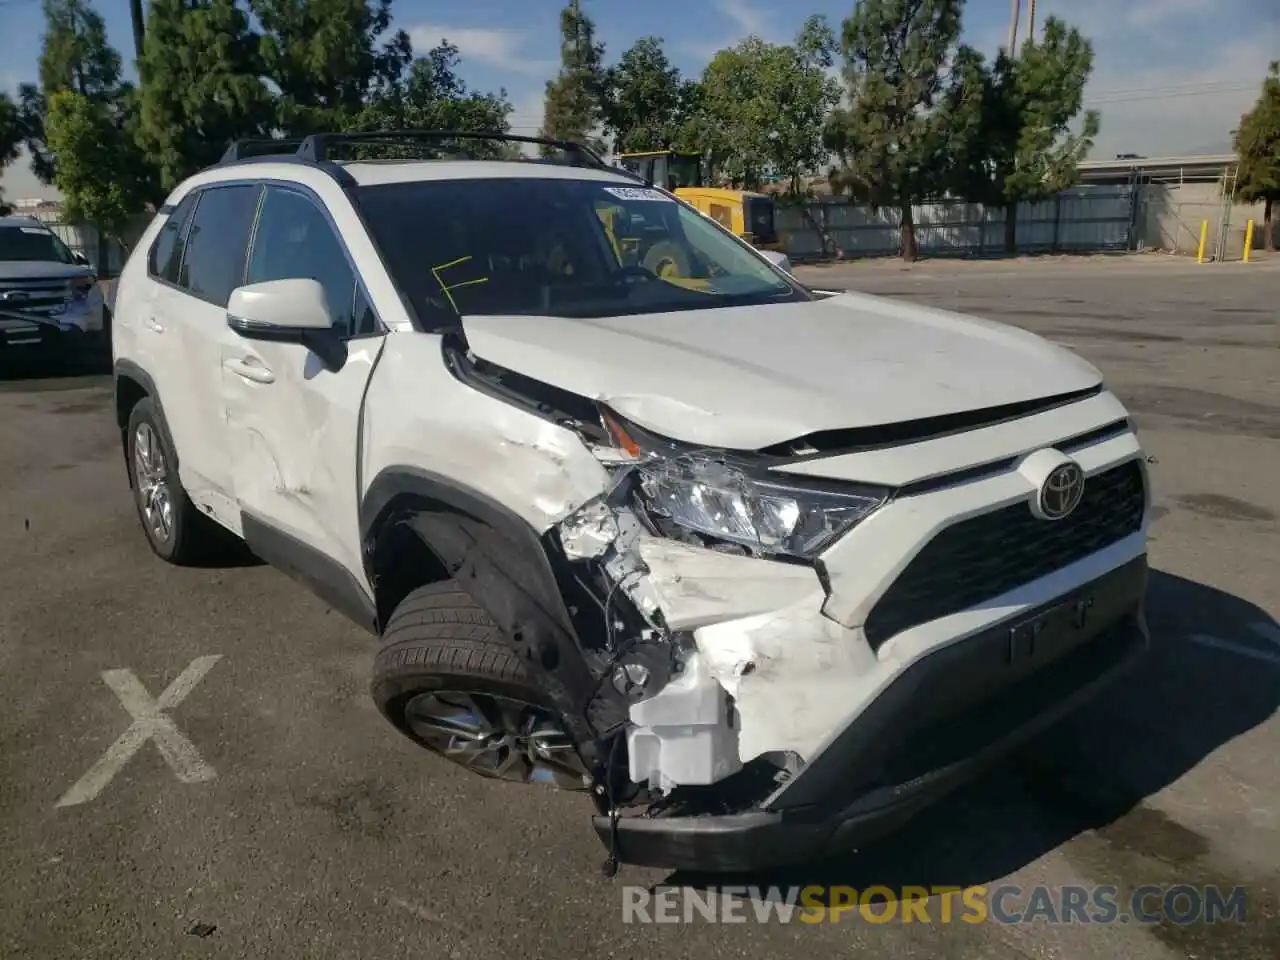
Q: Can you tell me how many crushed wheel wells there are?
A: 1